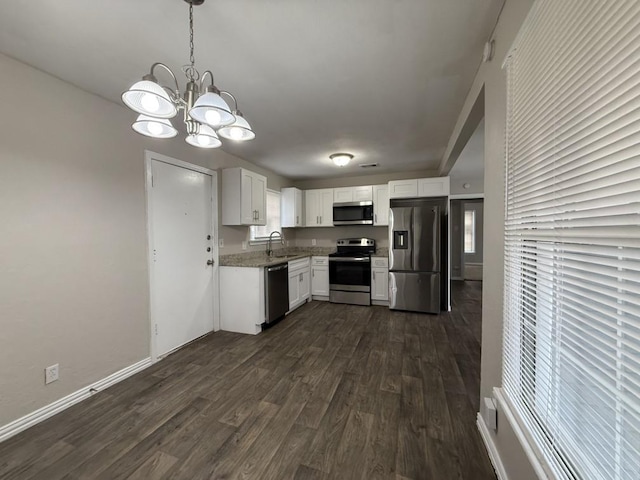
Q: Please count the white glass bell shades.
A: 5